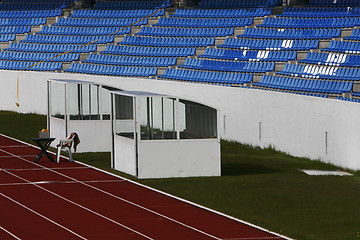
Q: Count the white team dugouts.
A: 2